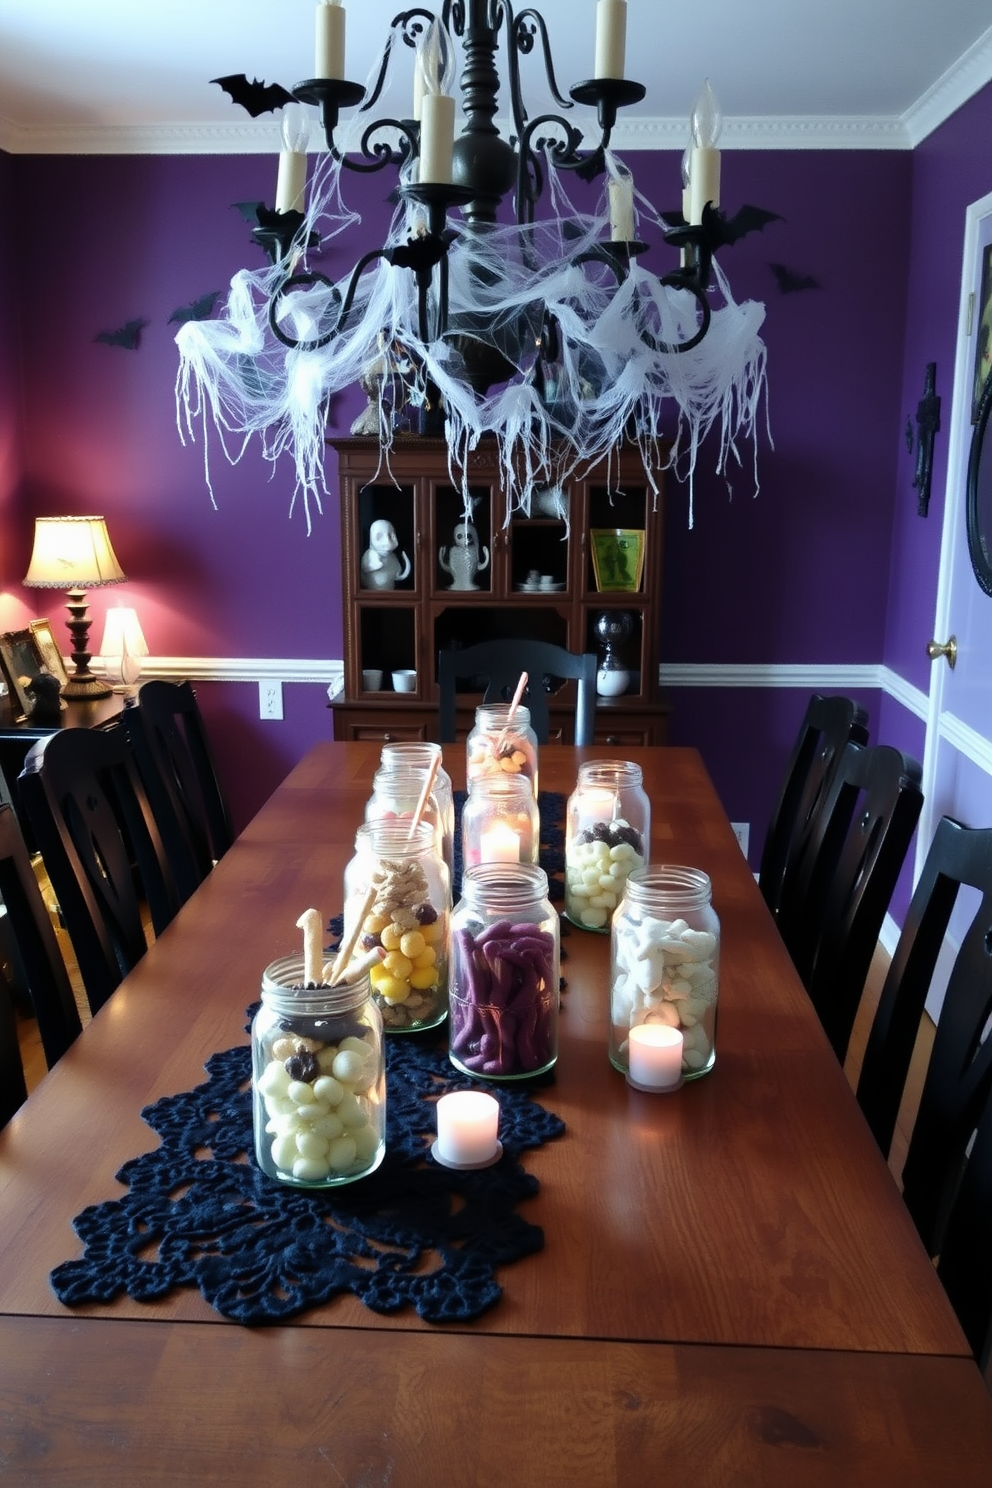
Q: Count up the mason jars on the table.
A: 9